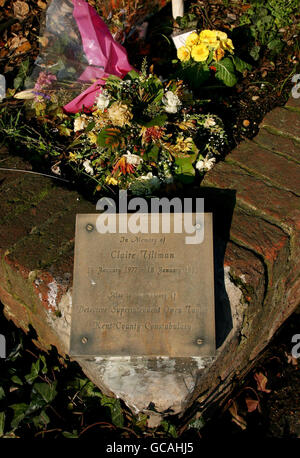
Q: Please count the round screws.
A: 4